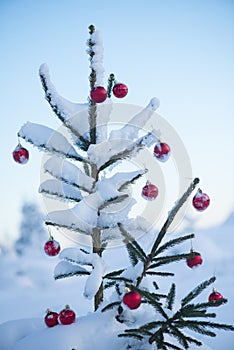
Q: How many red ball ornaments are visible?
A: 12